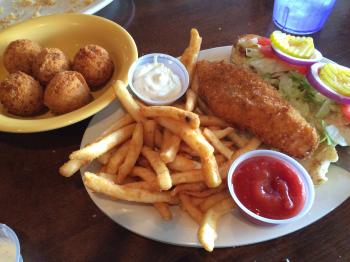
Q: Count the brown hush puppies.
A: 5